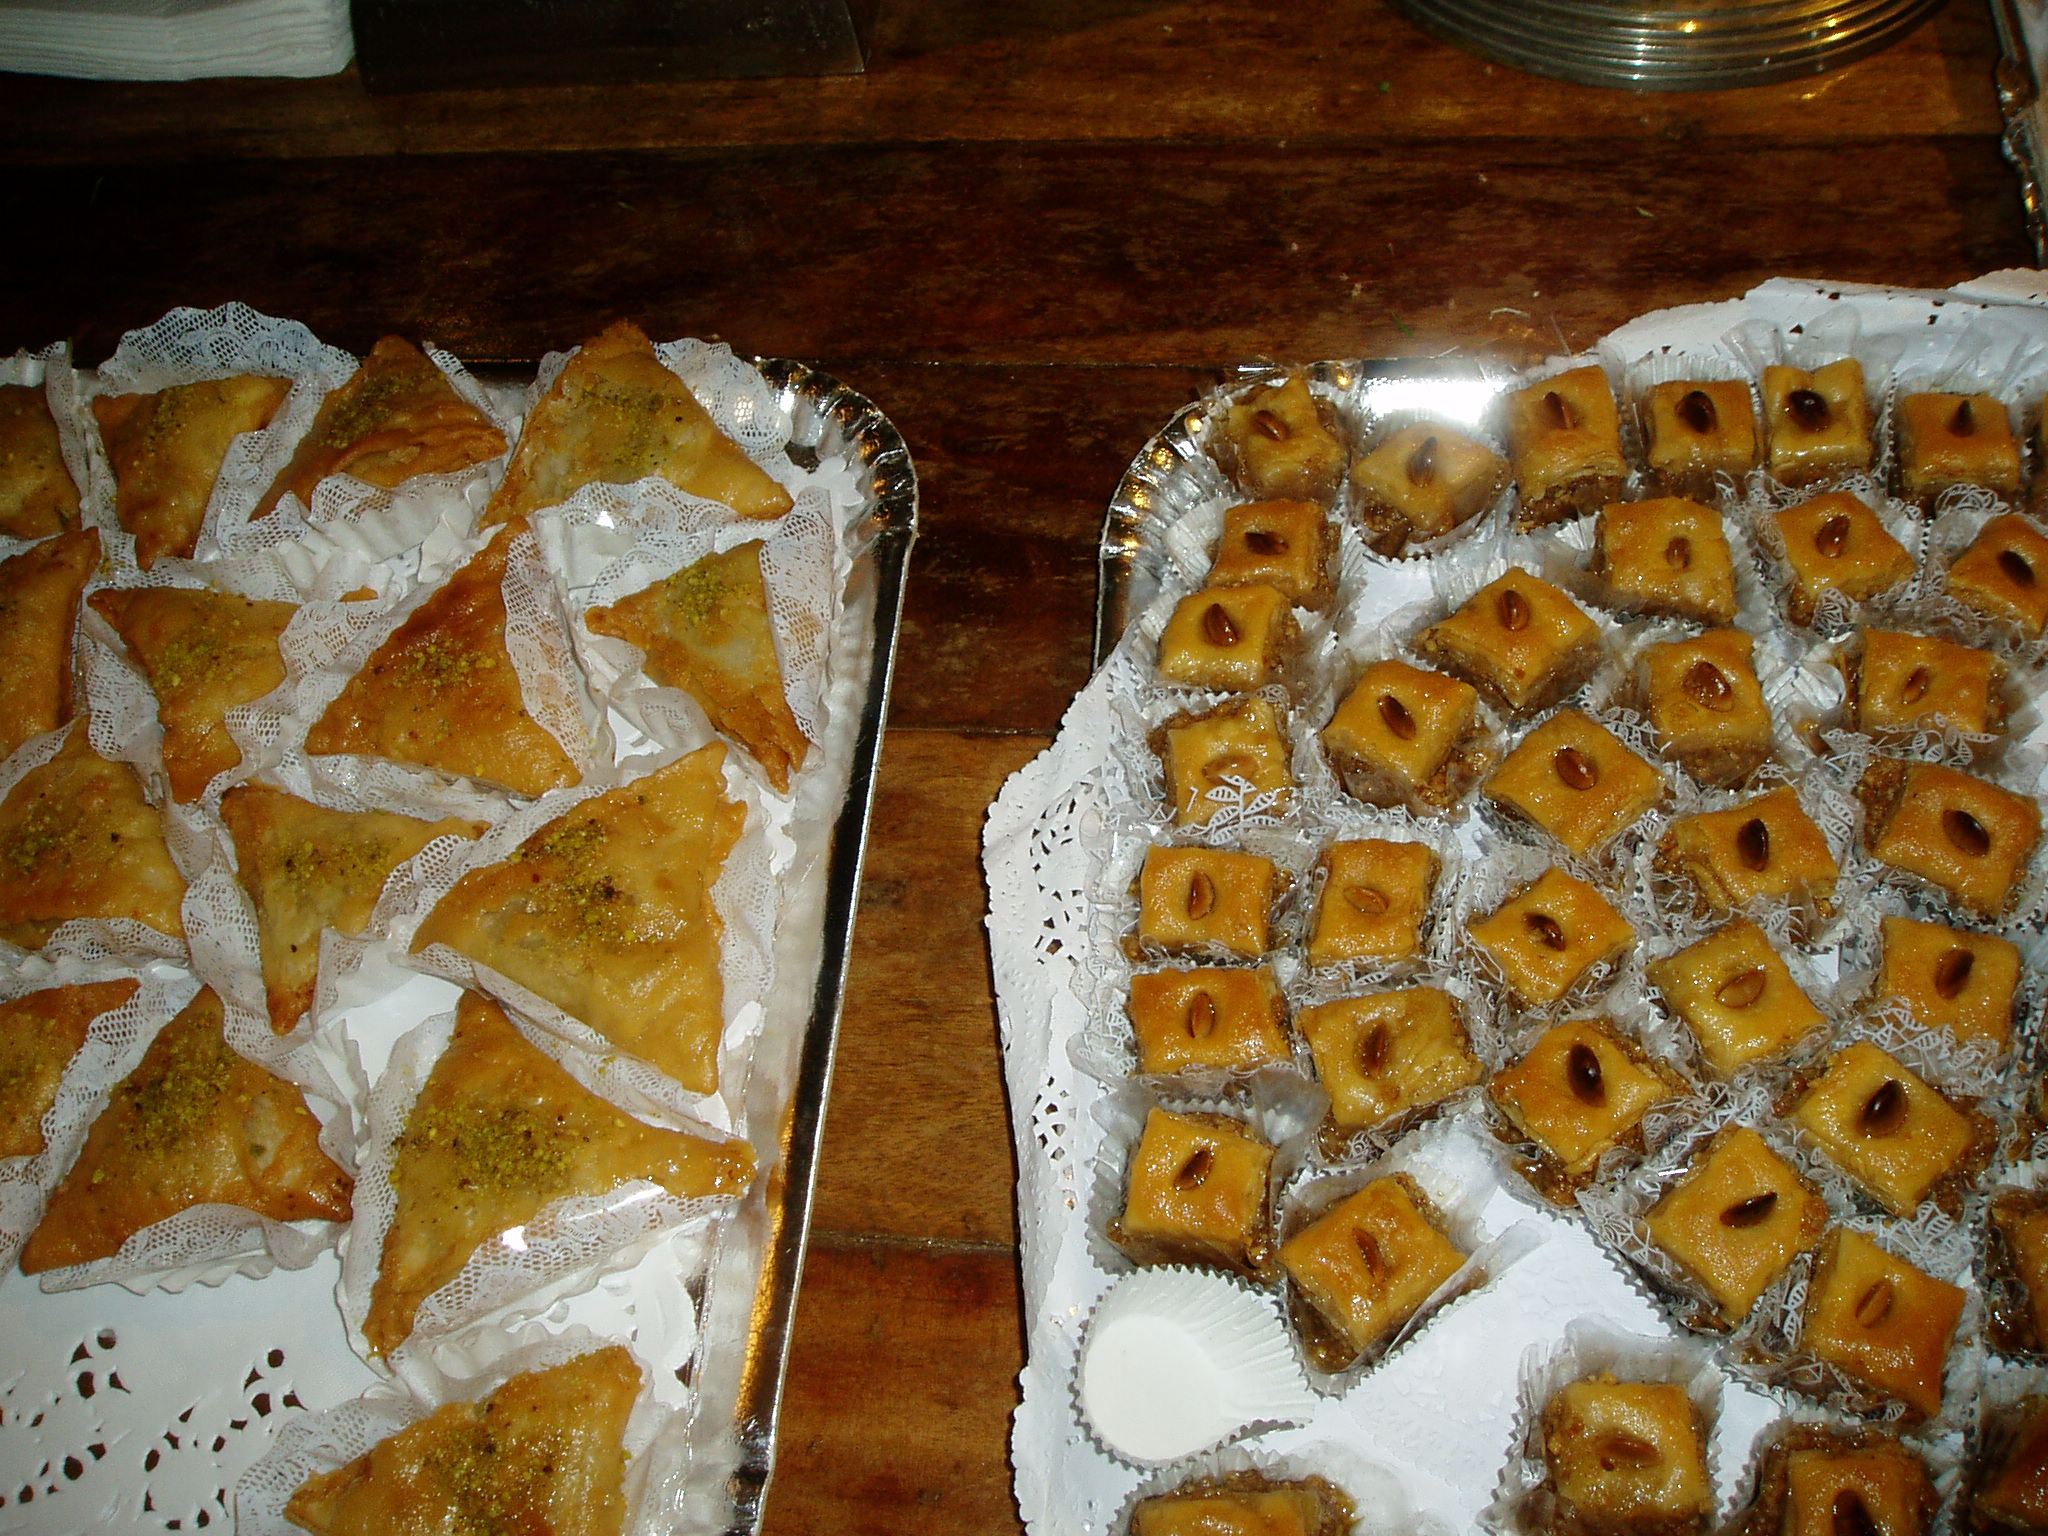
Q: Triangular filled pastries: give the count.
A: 15